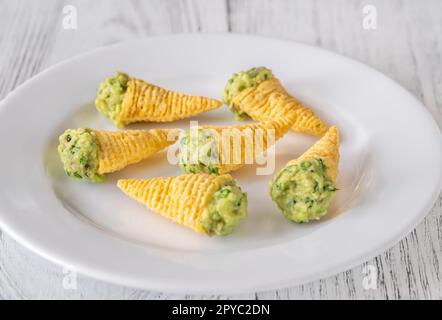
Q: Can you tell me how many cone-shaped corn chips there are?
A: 6